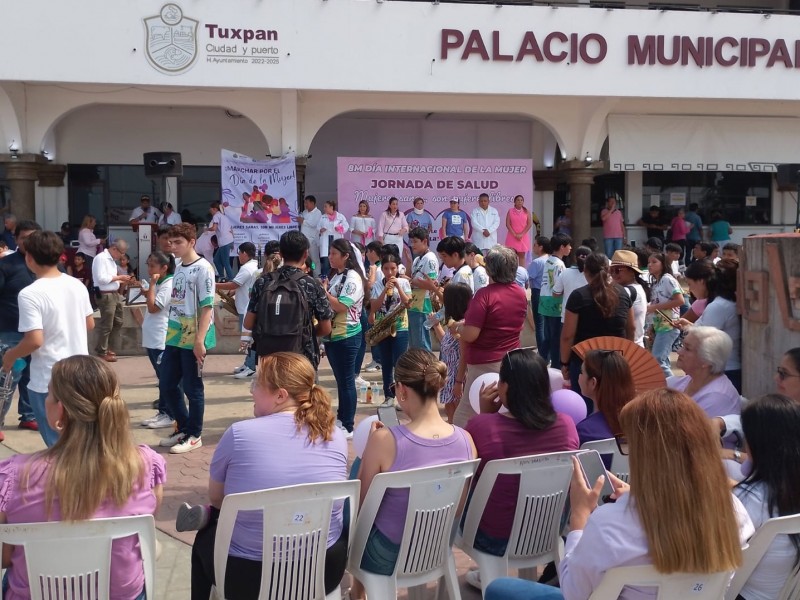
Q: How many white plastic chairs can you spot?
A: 7